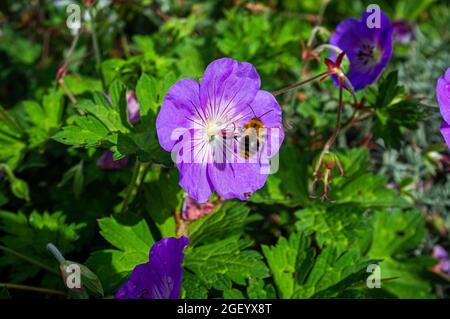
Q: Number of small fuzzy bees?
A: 1